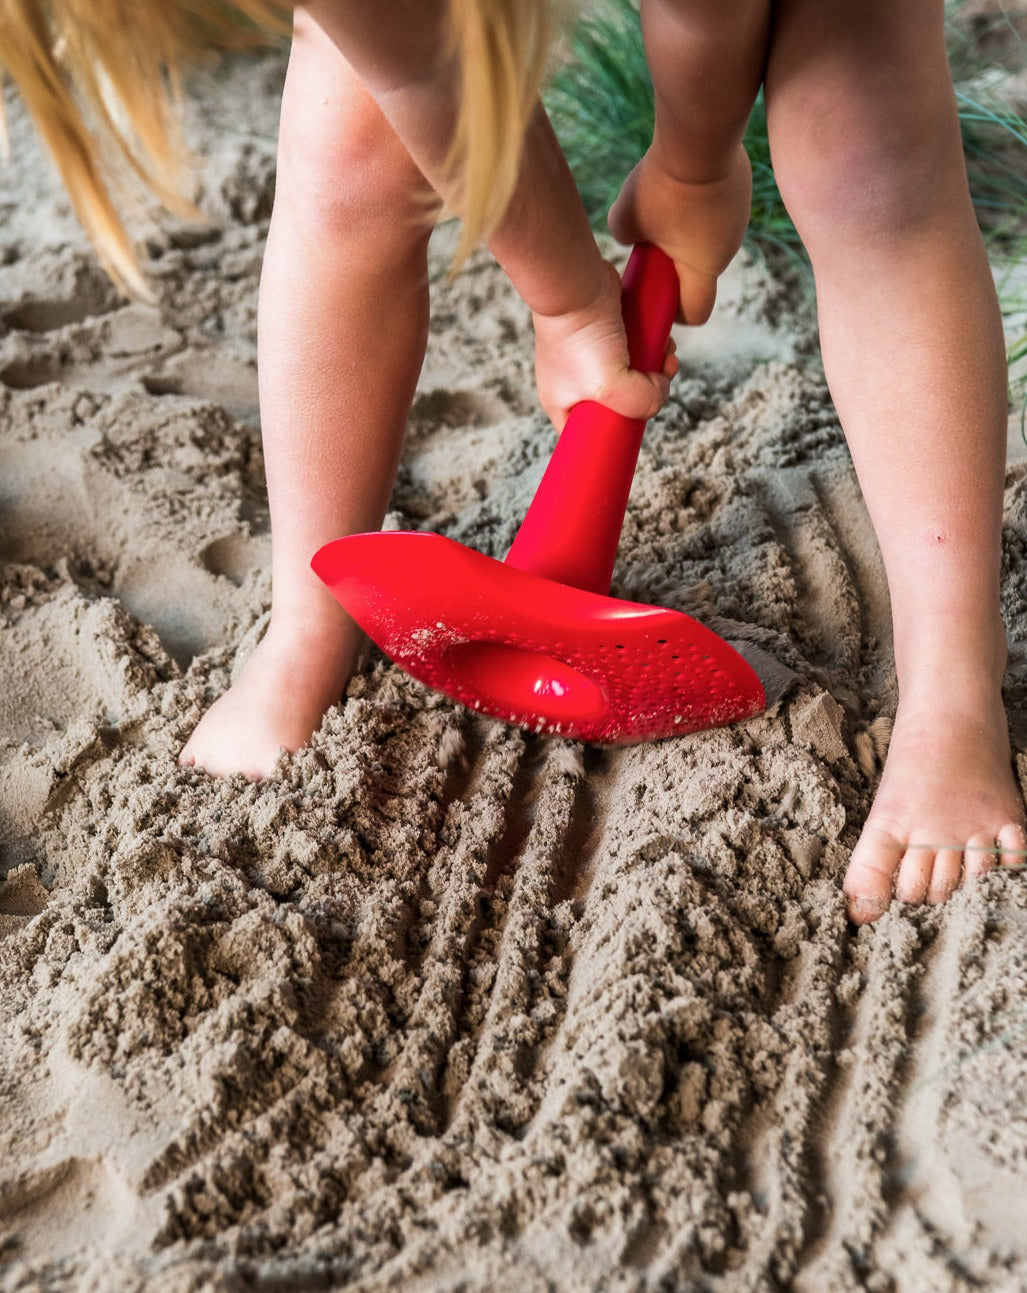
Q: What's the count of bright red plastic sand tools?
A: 1